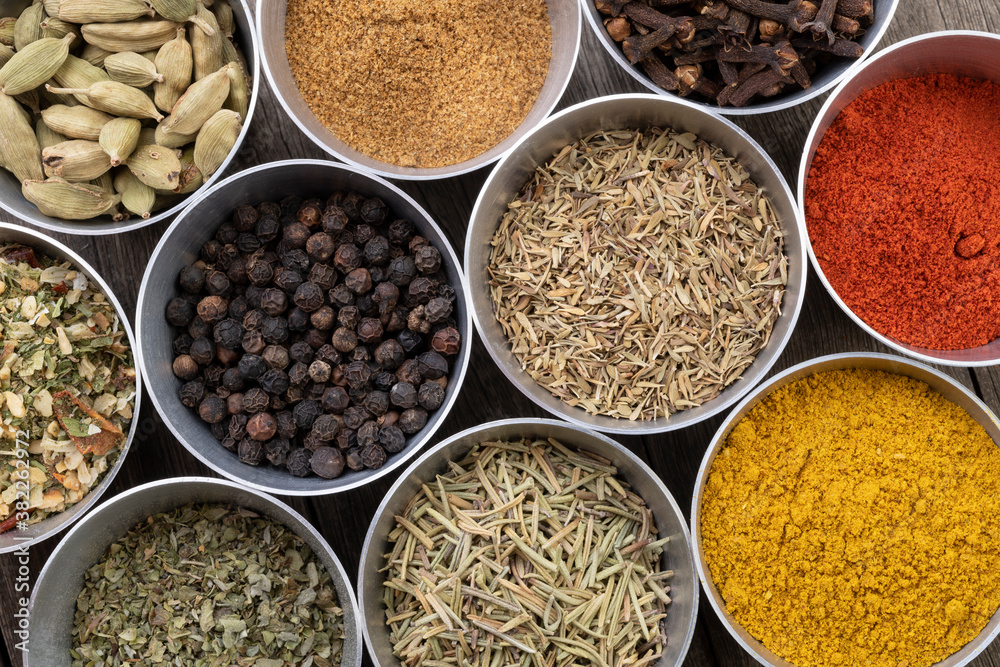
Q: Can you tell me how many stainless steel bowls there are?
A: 10